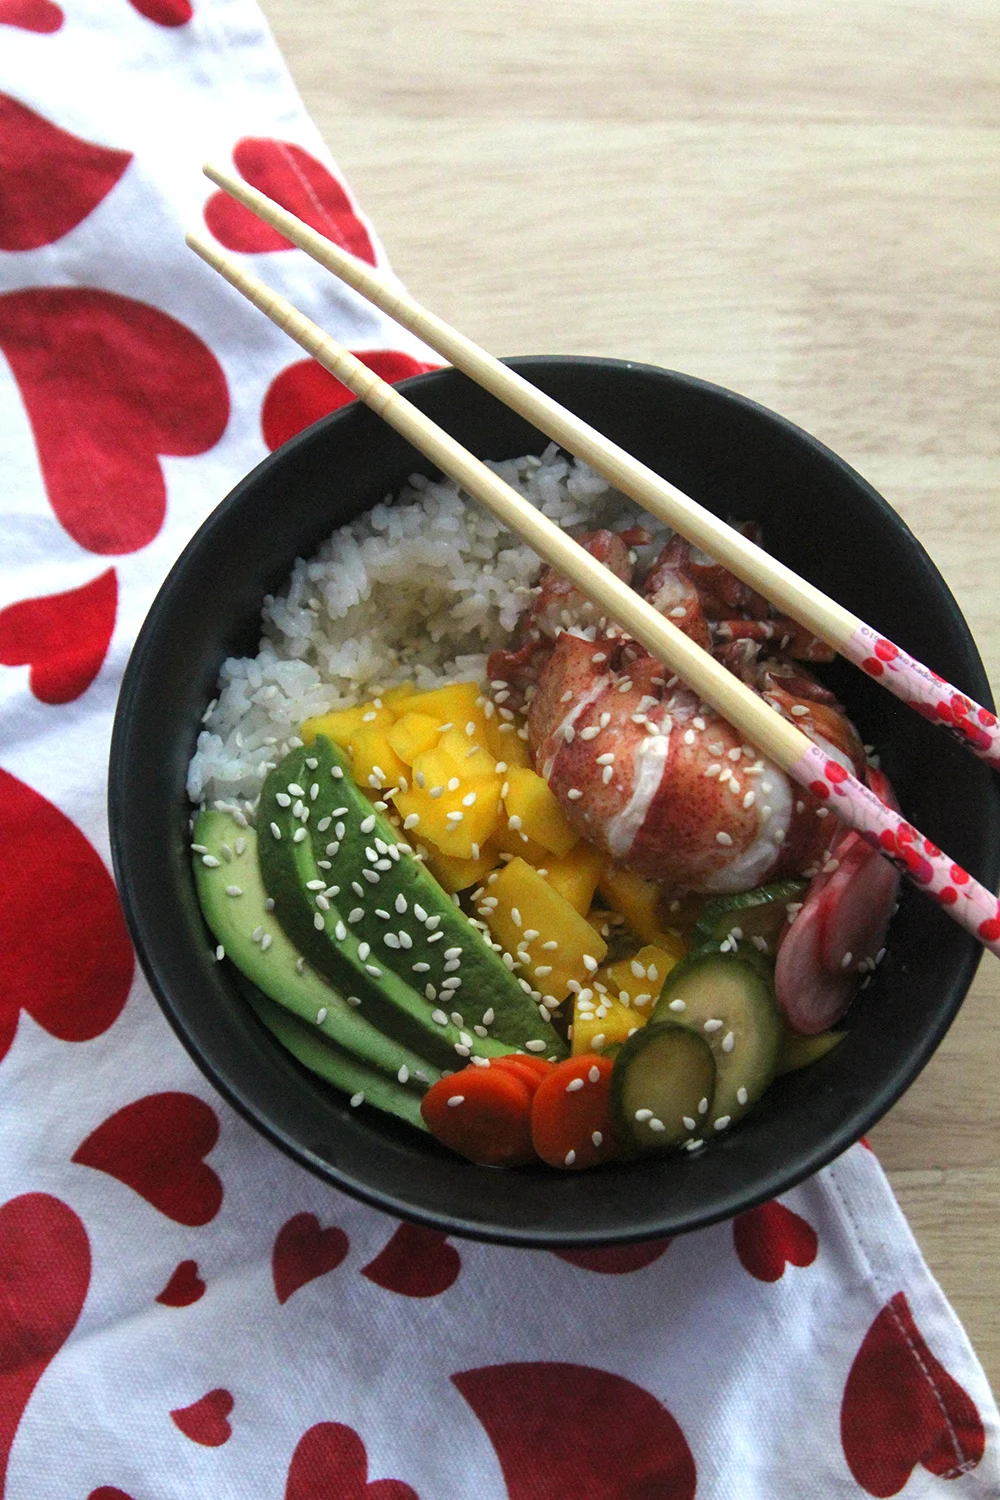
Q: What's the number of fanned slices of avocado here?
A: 4